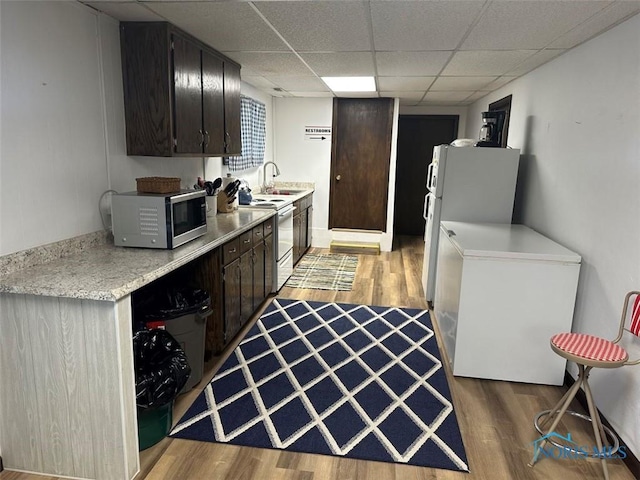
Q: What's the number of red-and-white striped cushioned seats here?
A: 1